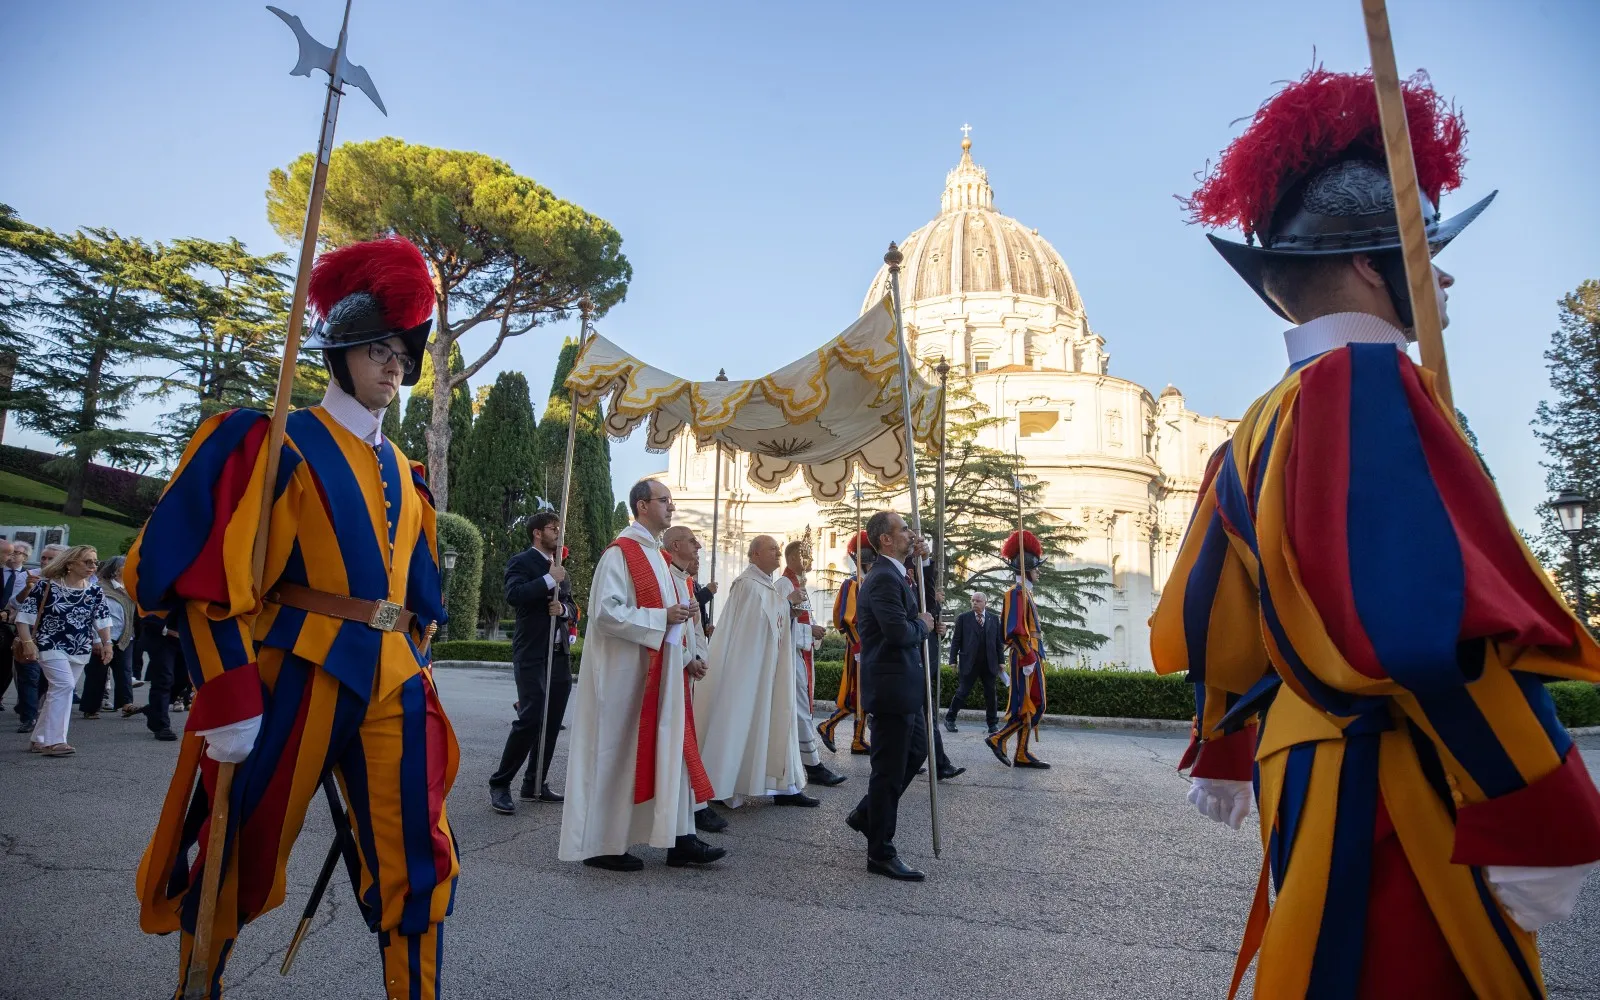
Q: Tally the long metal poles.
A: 4